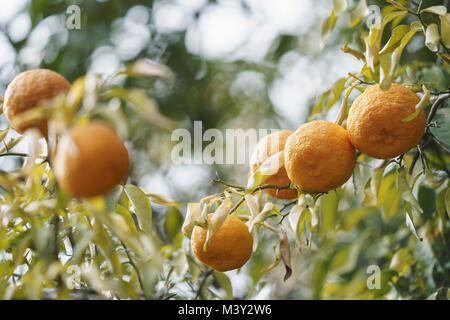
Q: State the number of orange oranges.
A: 6